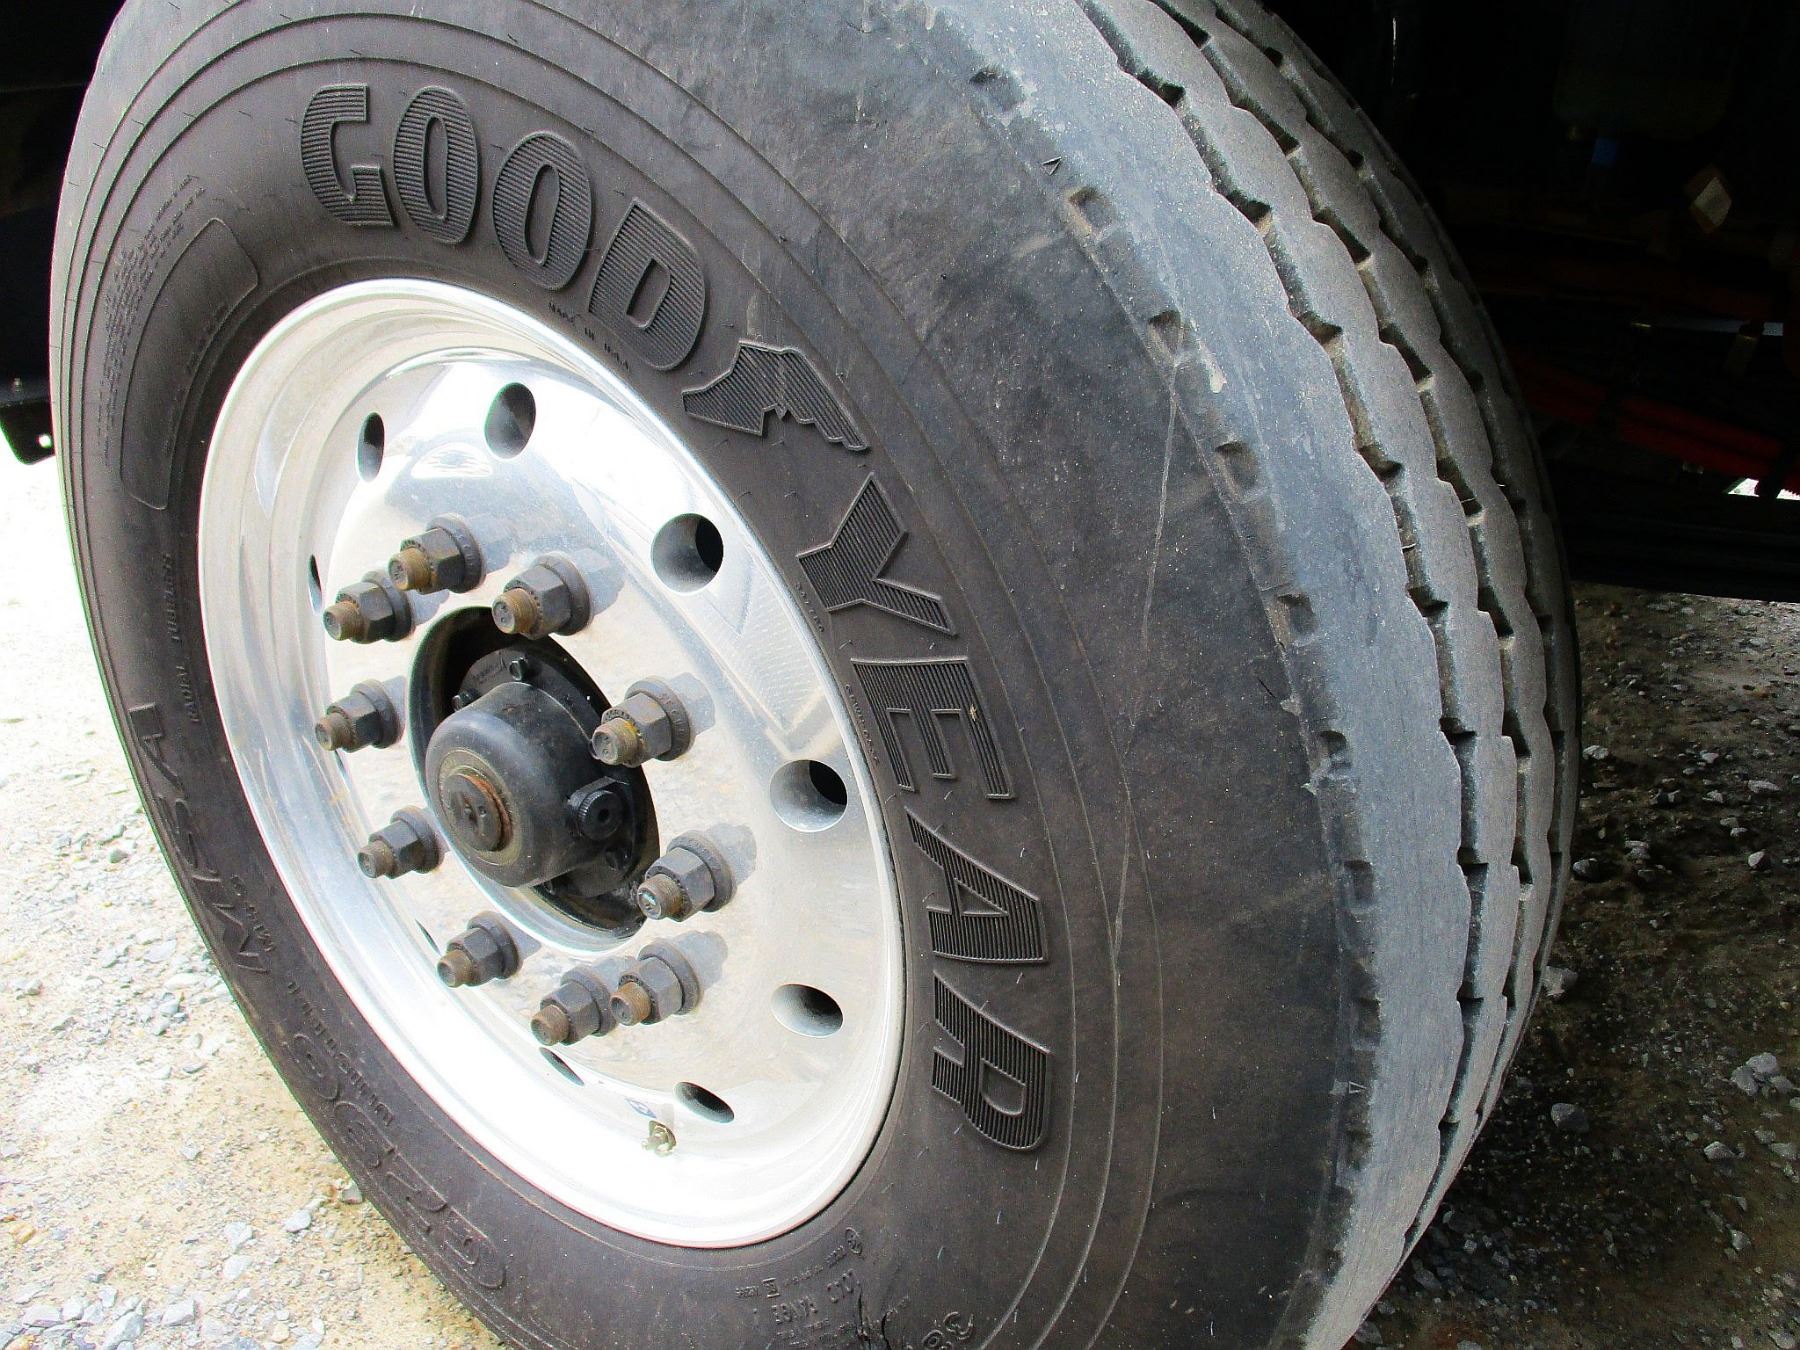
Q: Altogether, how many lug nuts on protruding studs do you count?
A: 10